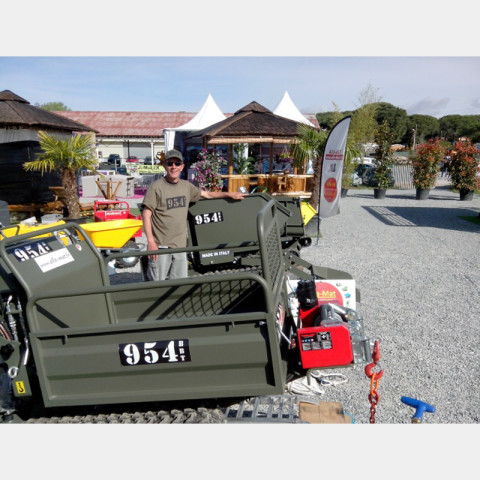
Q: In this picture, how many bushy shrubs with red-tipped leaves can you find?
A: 2